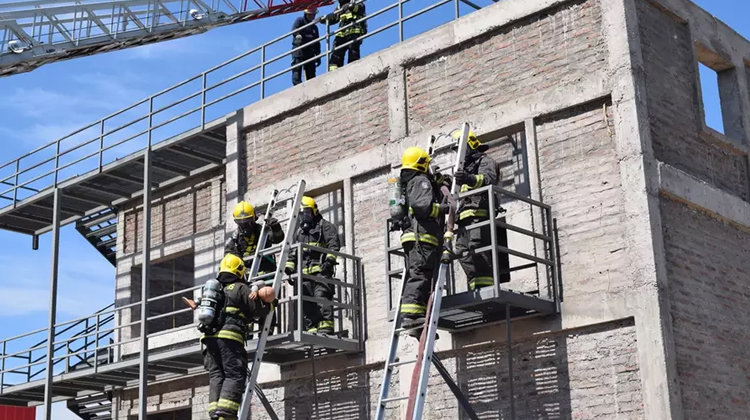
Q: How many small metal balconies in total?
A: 2